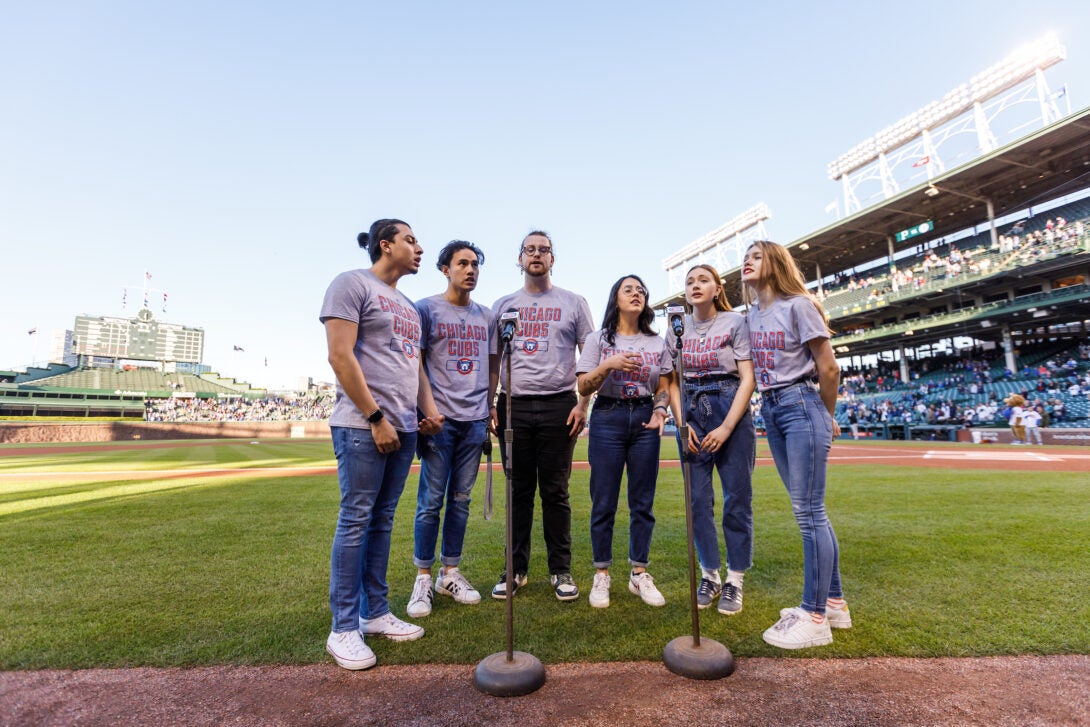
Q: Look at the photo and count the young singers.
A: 6